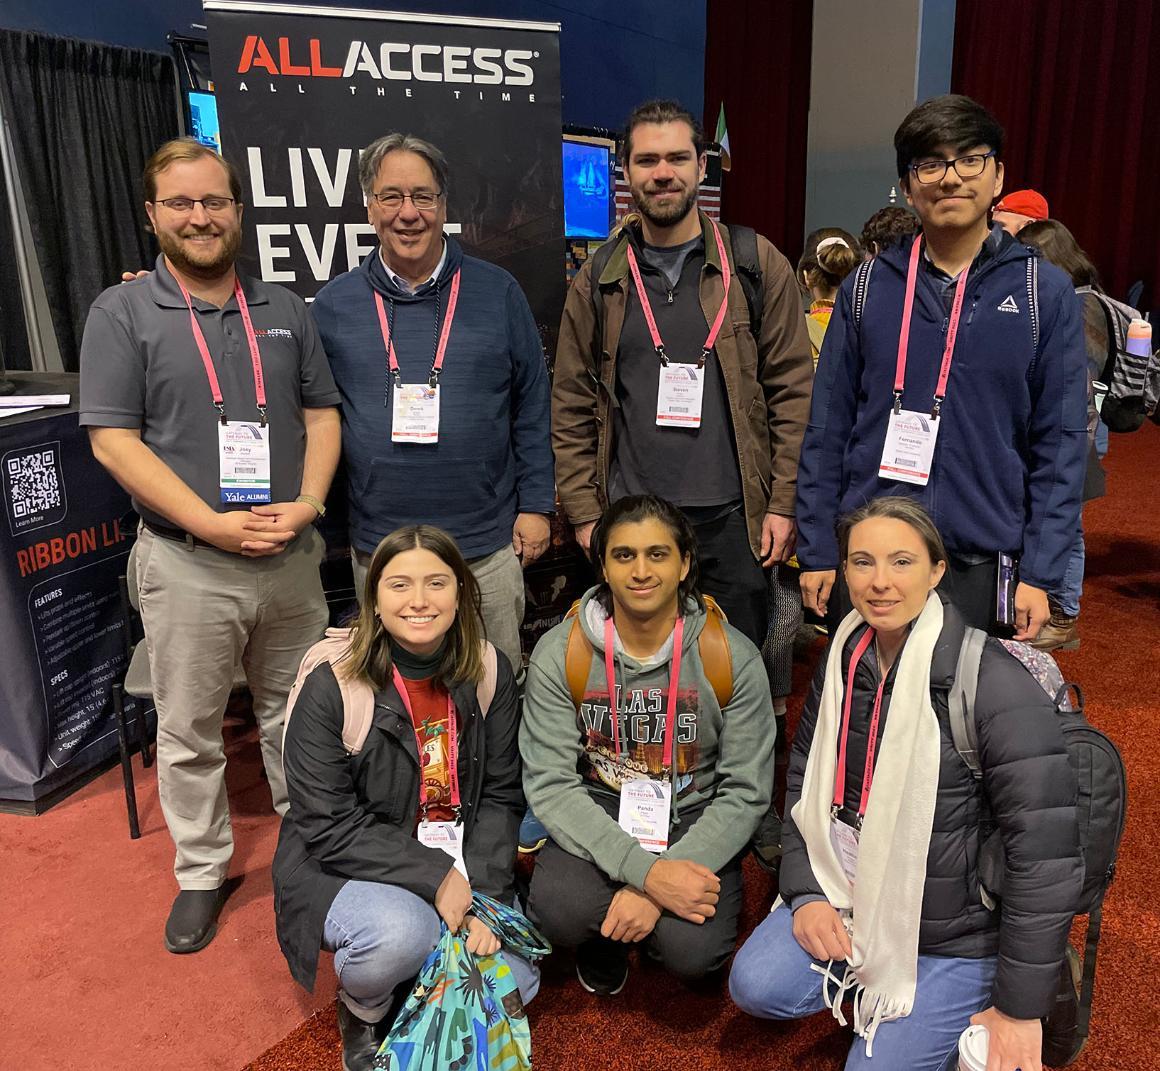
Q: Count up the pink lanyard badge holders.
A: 7